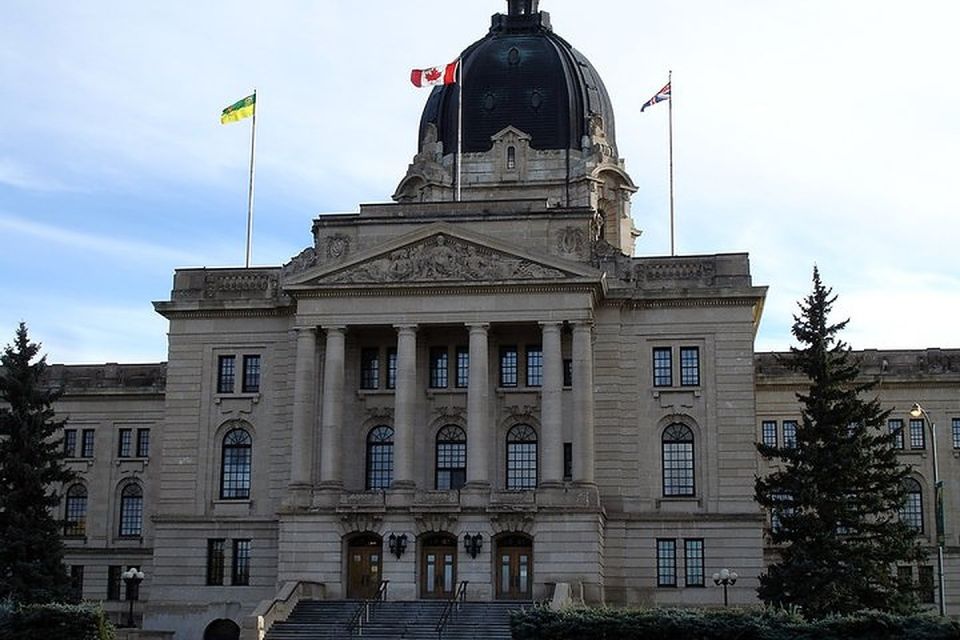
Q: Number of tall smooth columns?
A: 6